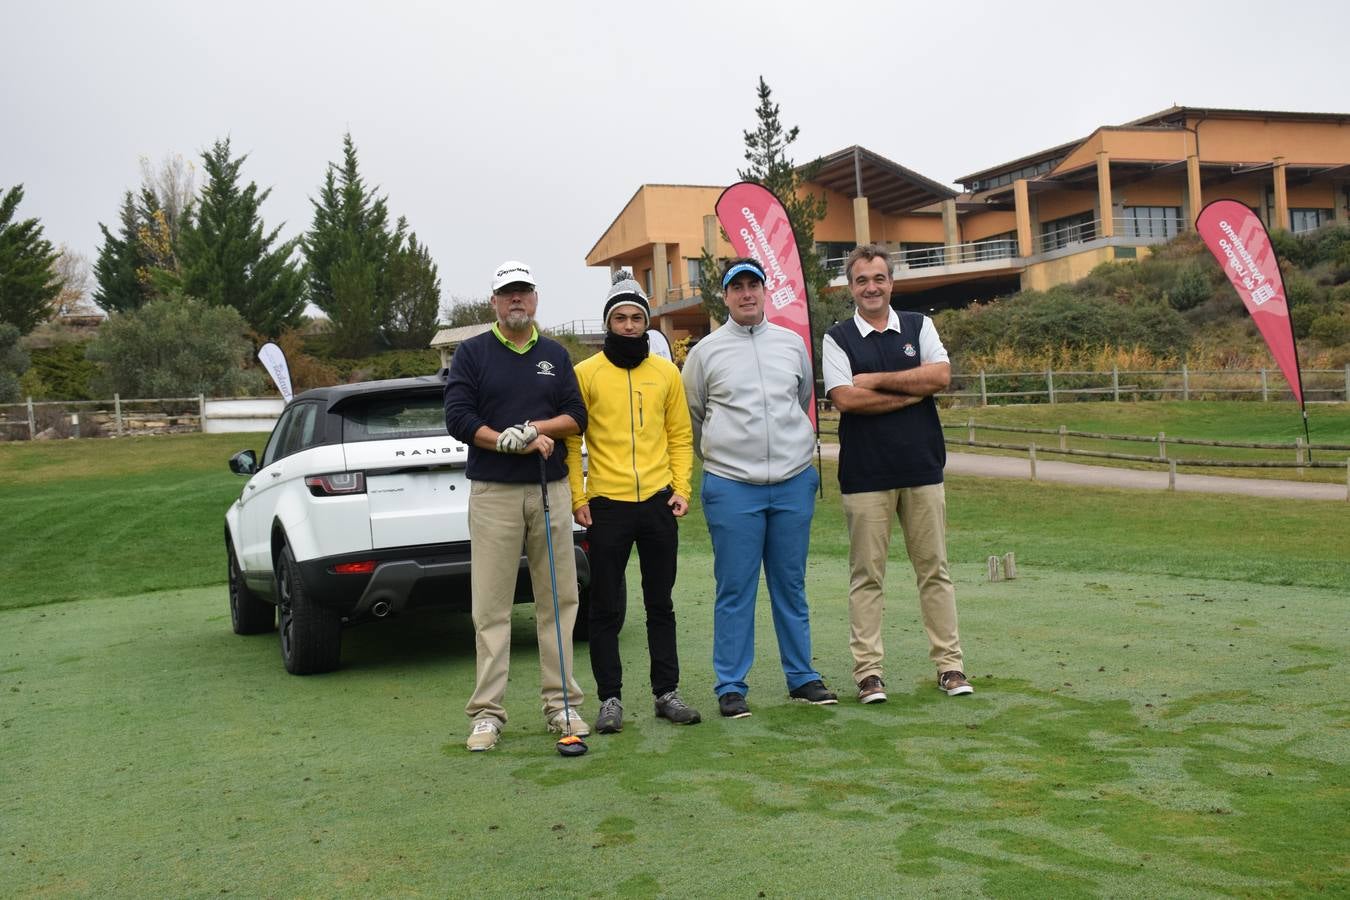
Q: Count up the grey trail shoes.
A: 2